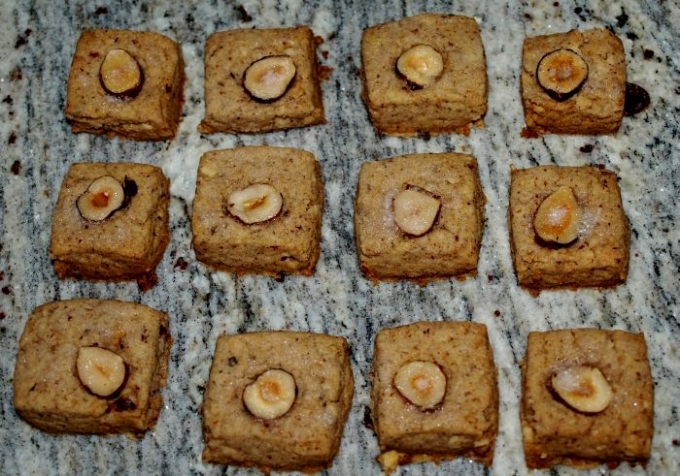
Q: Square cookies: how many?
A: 12